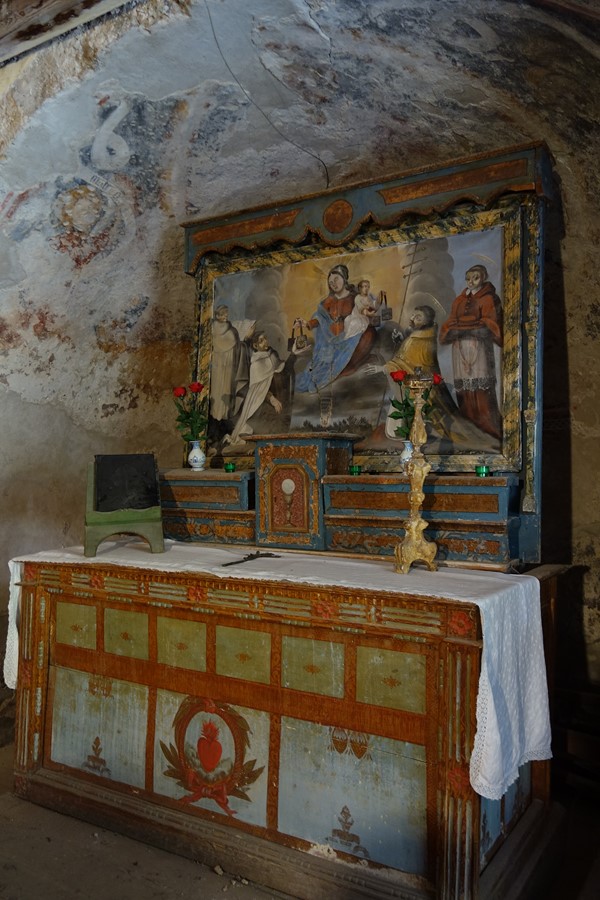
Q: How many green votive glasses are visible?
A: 3